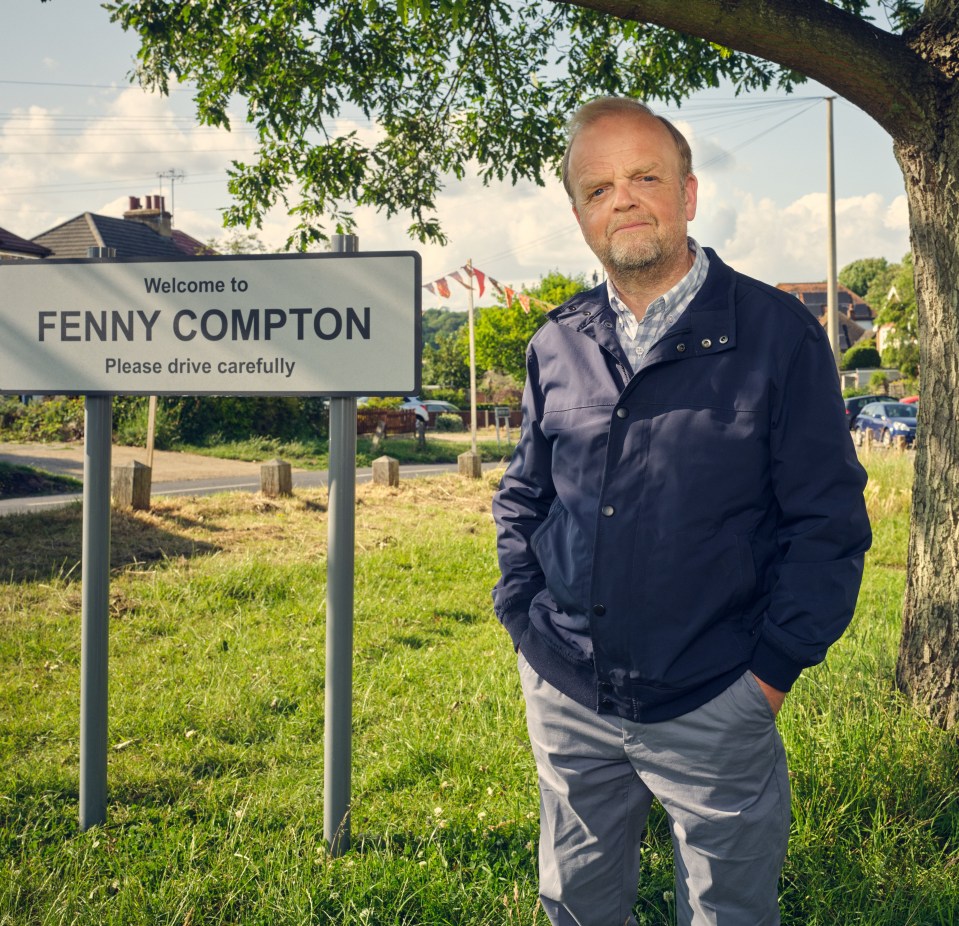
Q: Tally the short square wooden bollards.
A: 4